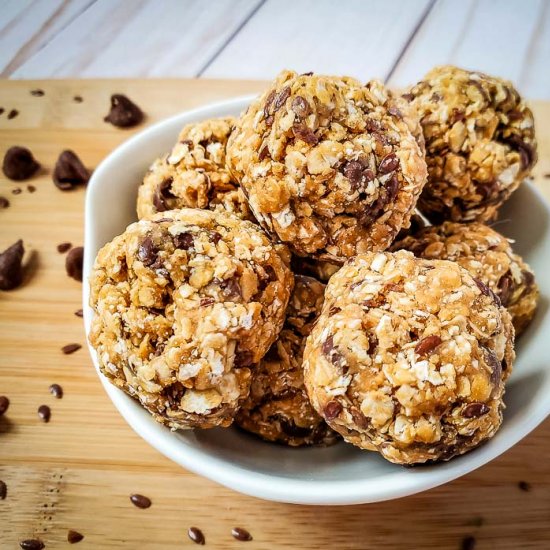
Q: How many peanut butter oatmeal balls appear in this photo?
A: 7